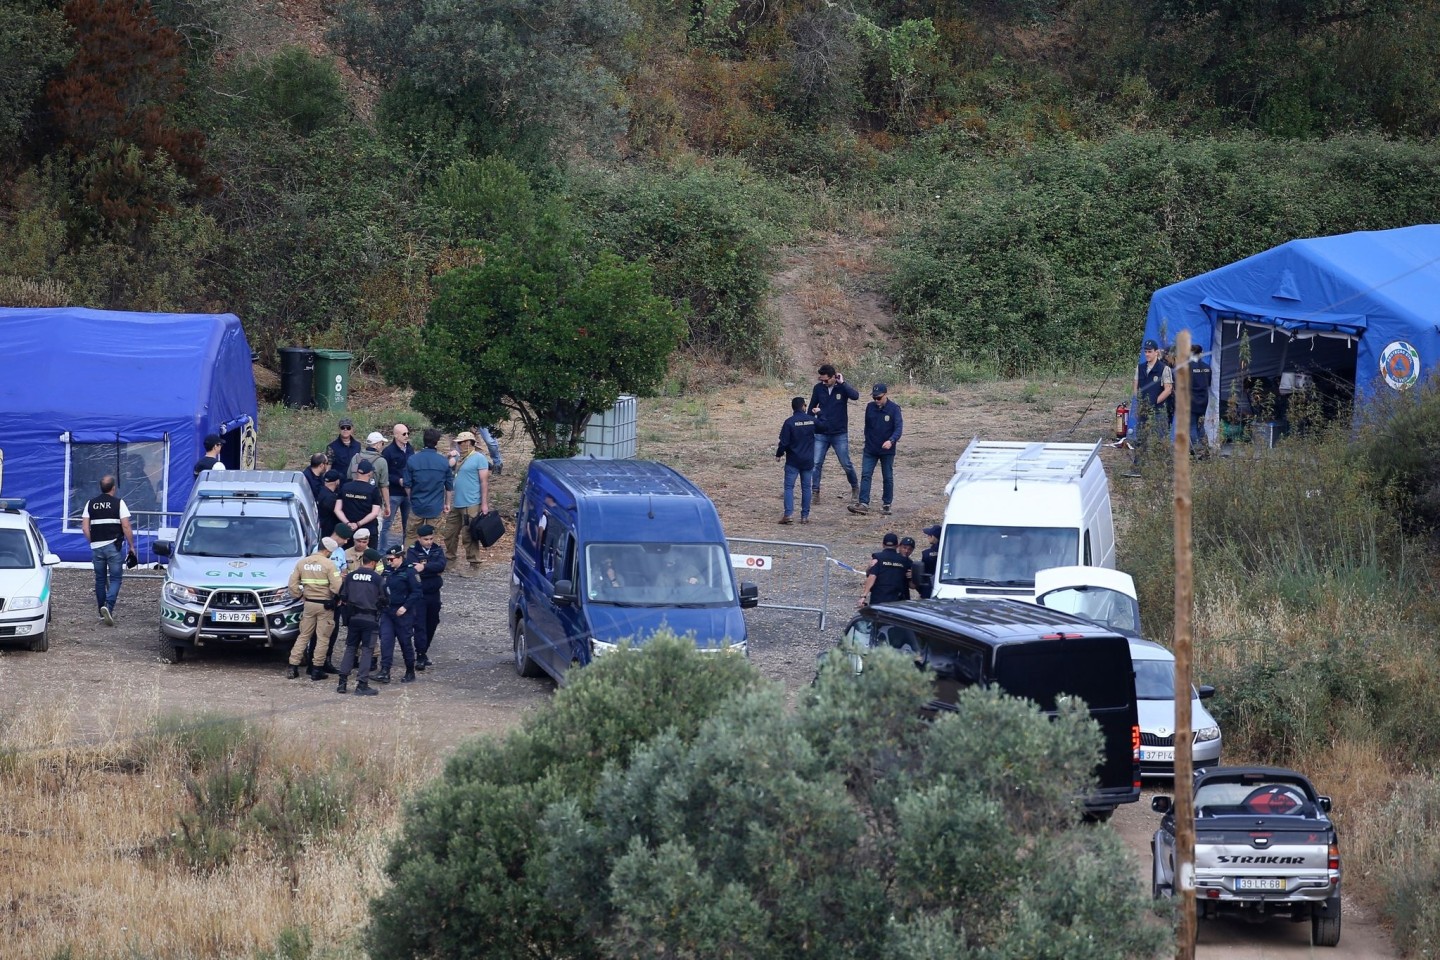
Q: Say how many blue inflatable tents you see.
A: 2